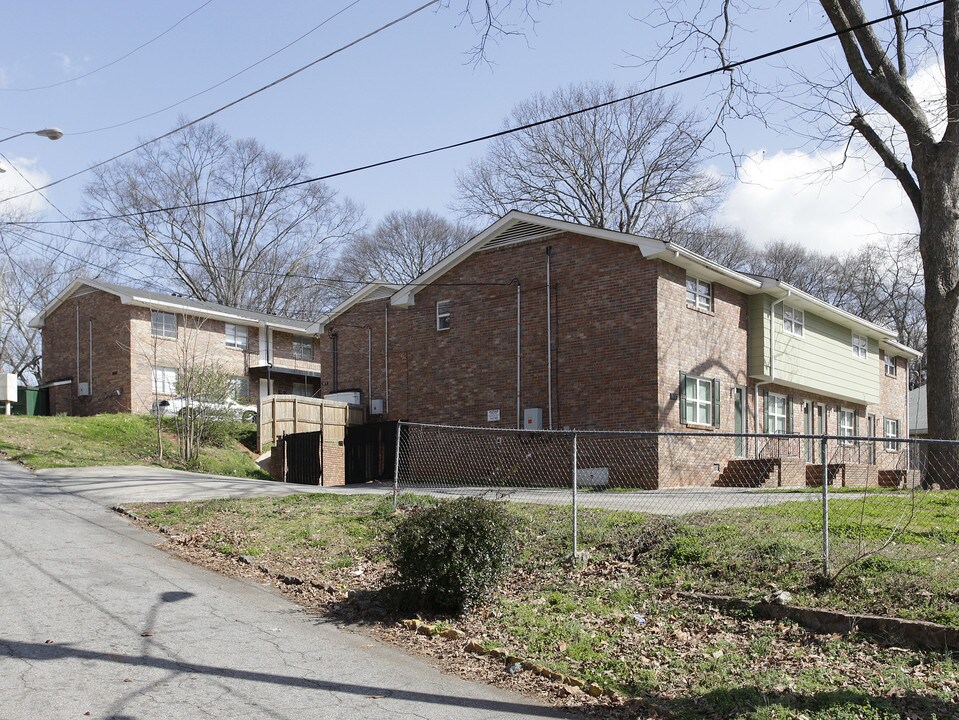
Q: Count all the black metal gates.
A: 2